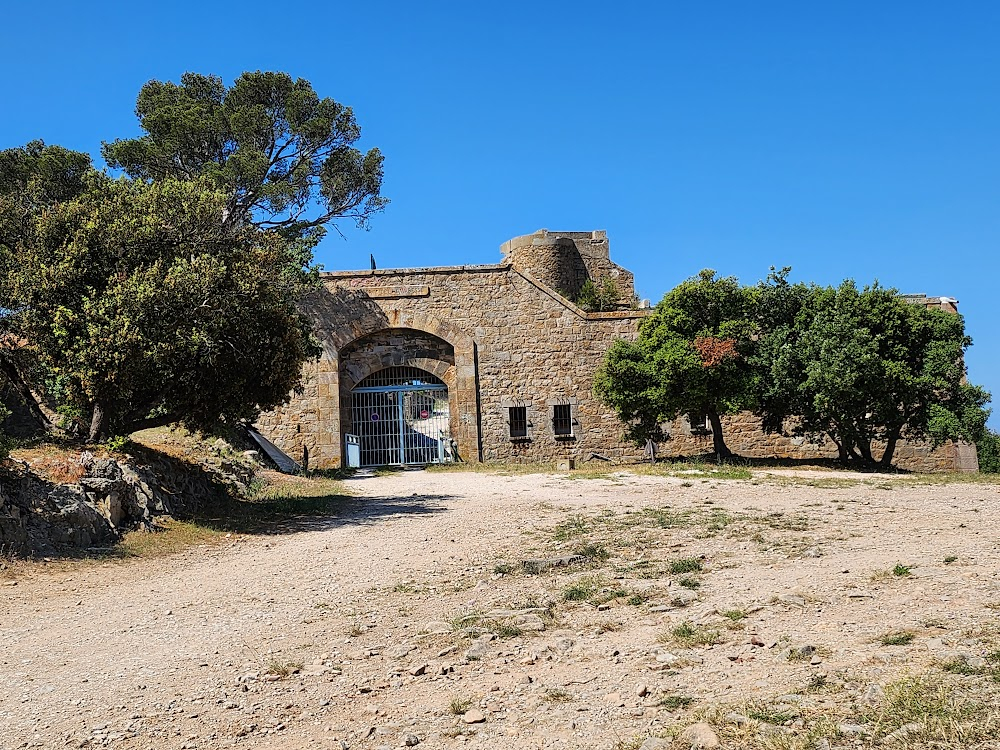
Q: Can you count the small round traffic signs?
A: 2